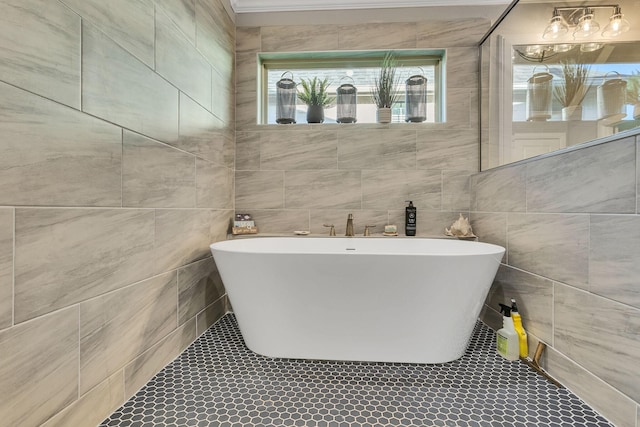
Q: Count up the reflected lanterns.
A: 2